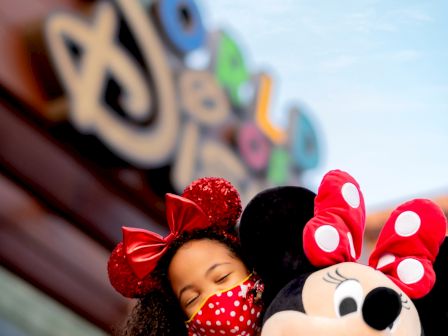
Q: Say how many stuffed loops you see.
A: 2